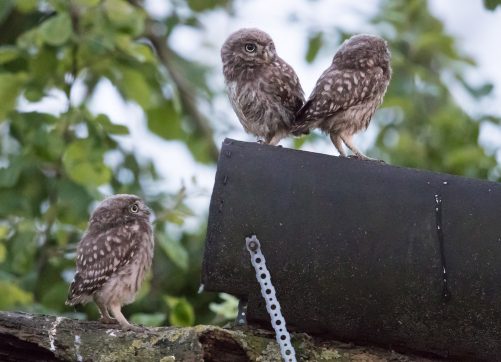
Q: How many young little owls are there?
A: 3